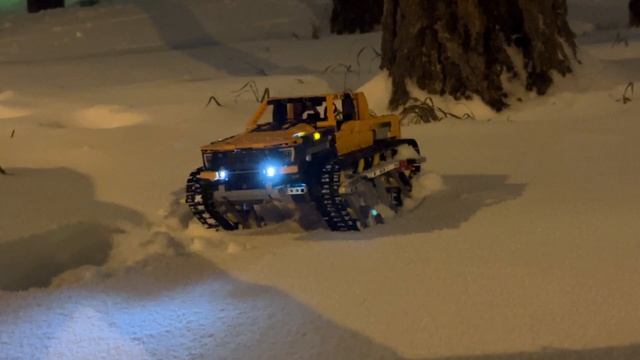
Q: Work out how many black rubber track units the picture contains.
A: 2